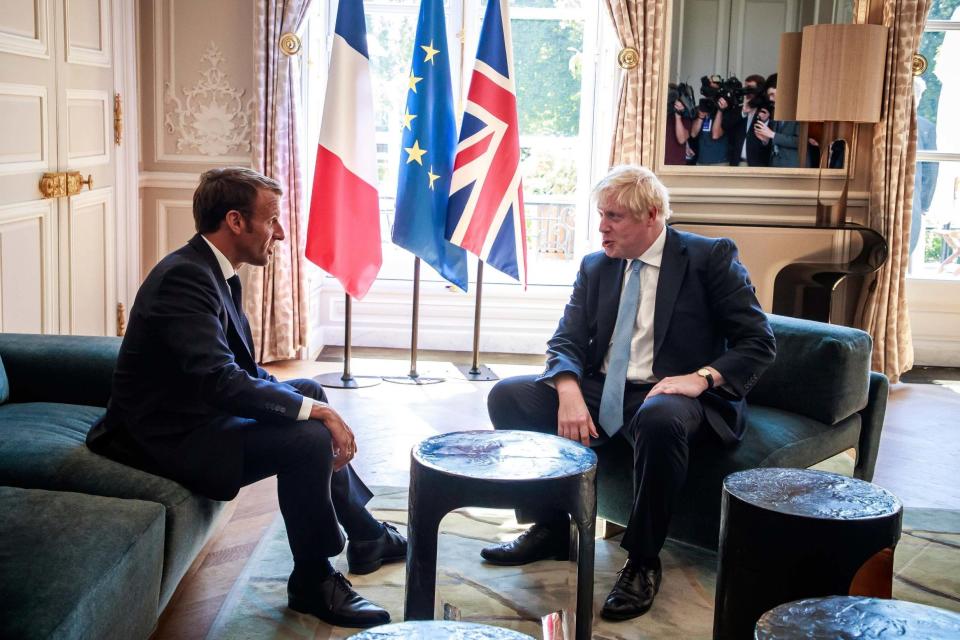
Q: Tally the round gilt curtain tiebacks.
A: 3